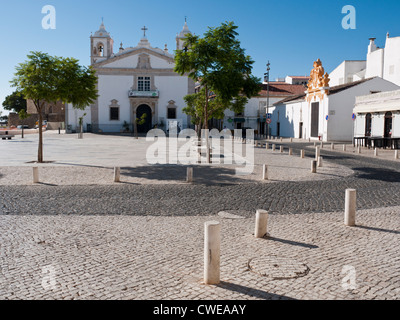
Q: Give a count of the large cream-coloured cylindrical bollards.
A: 3